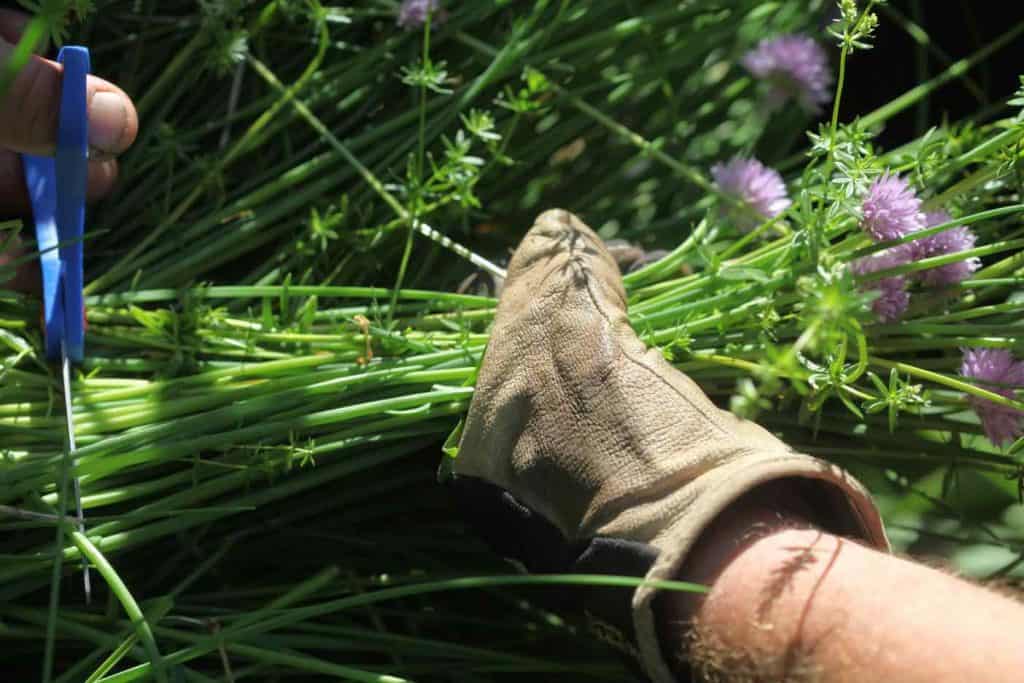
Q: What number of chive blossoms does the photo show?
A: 7